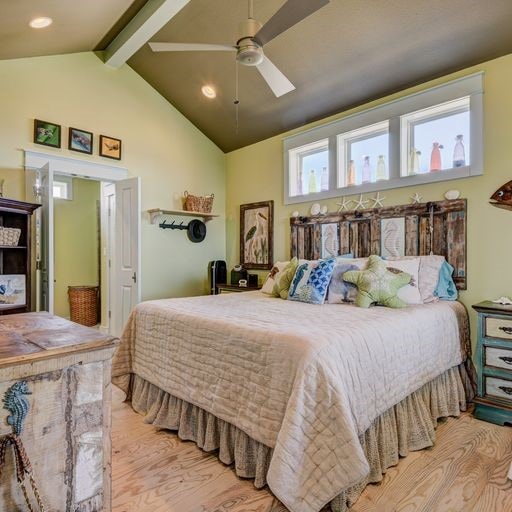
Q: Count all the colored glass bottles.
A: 9